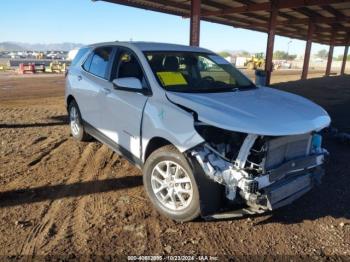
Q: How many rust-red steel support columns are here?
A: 5